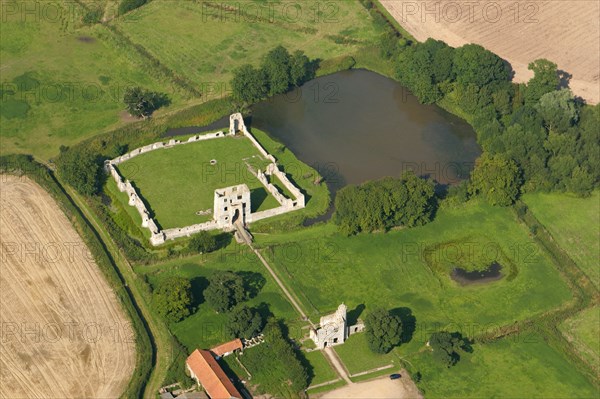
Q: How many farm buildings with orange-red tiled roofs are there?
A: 2